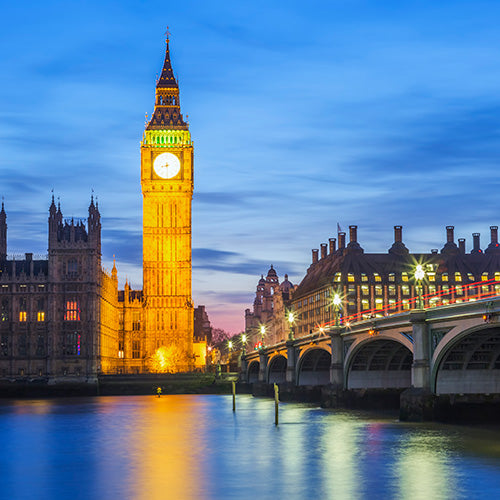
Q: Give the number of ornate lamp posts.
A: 6